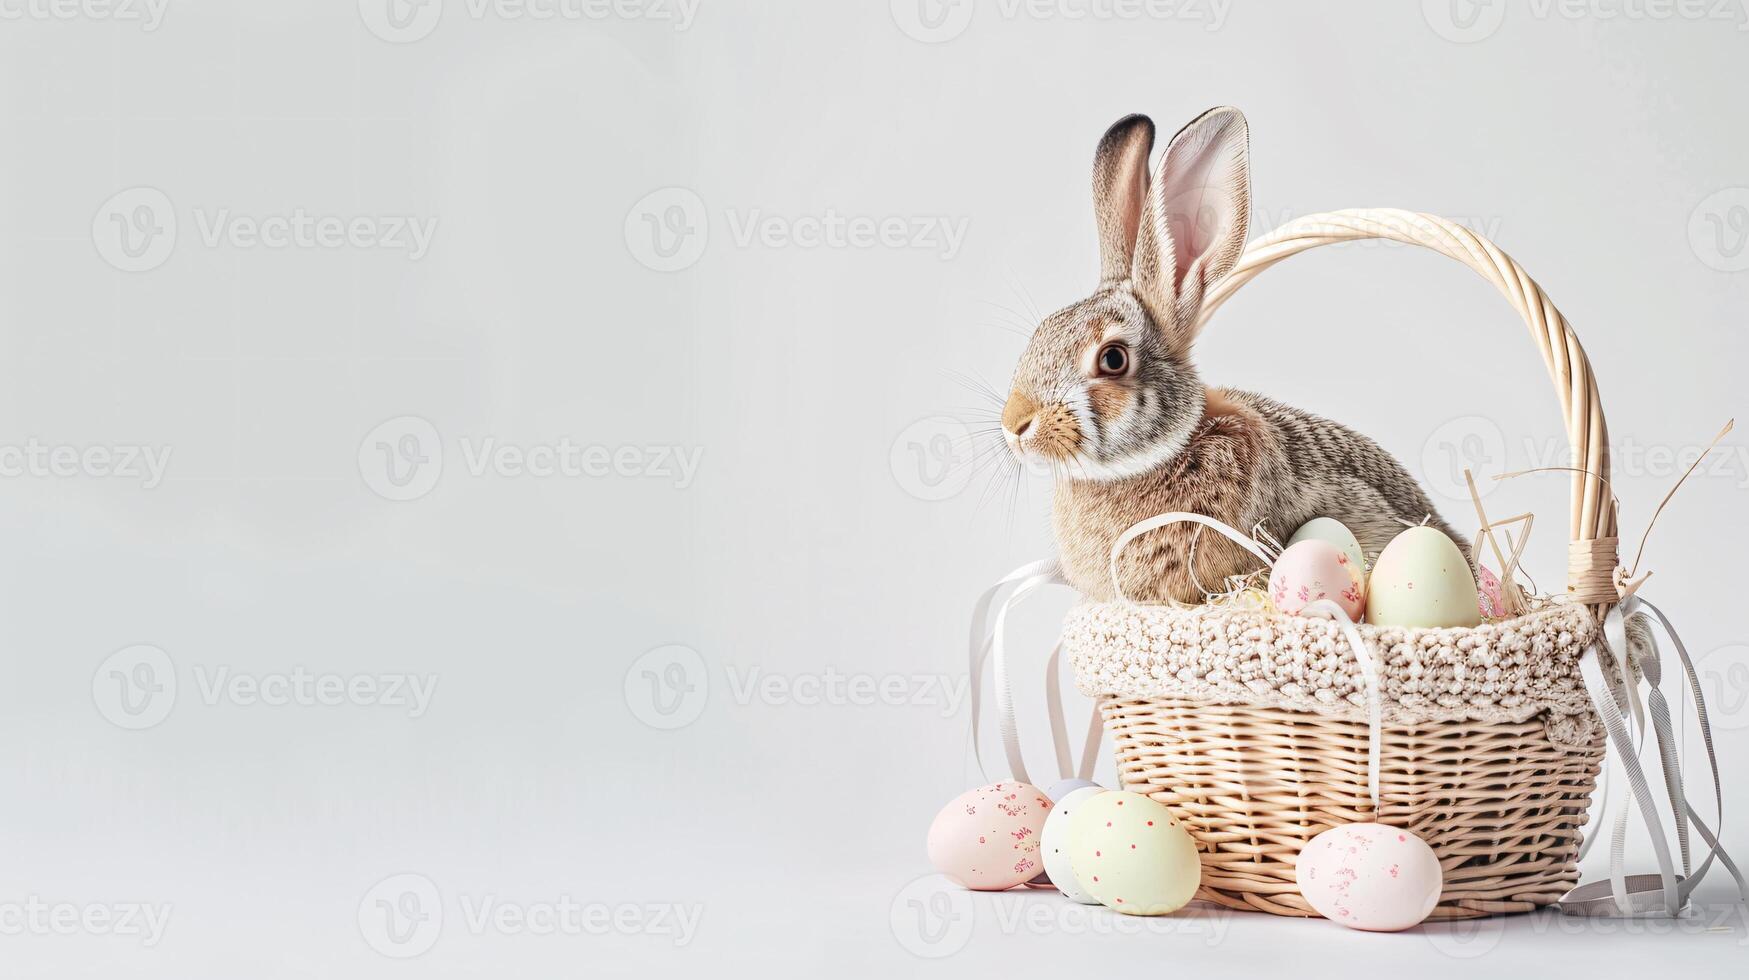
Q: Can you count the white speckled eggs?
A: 1